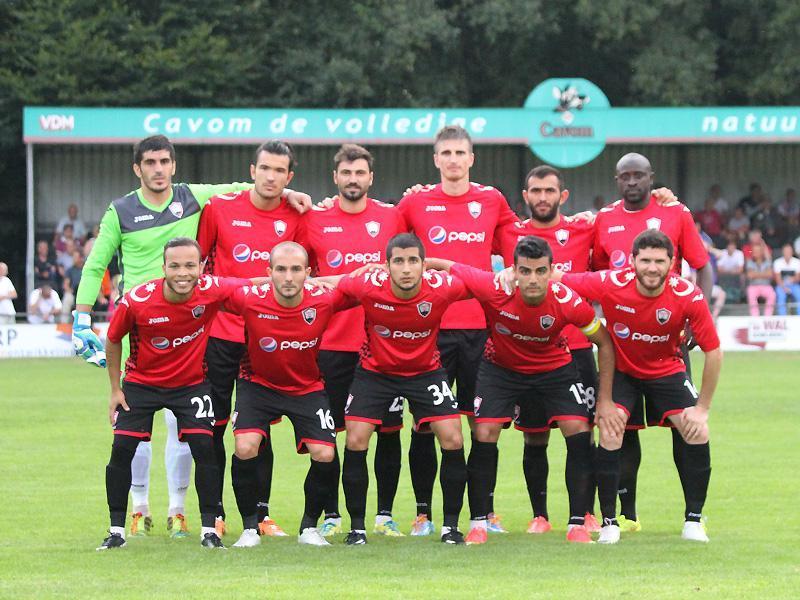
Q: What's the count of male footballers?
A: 11